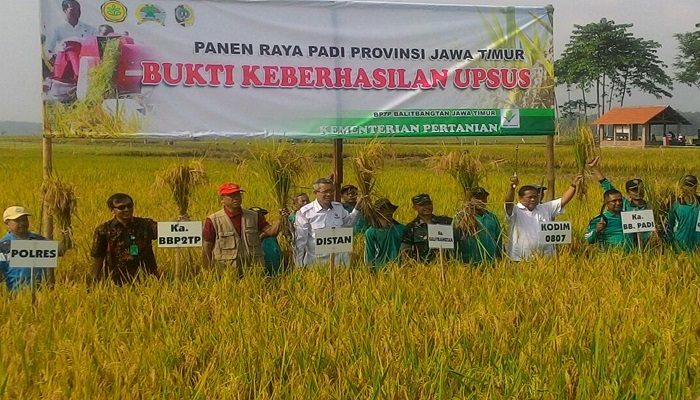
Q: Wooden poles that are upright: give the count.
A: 3